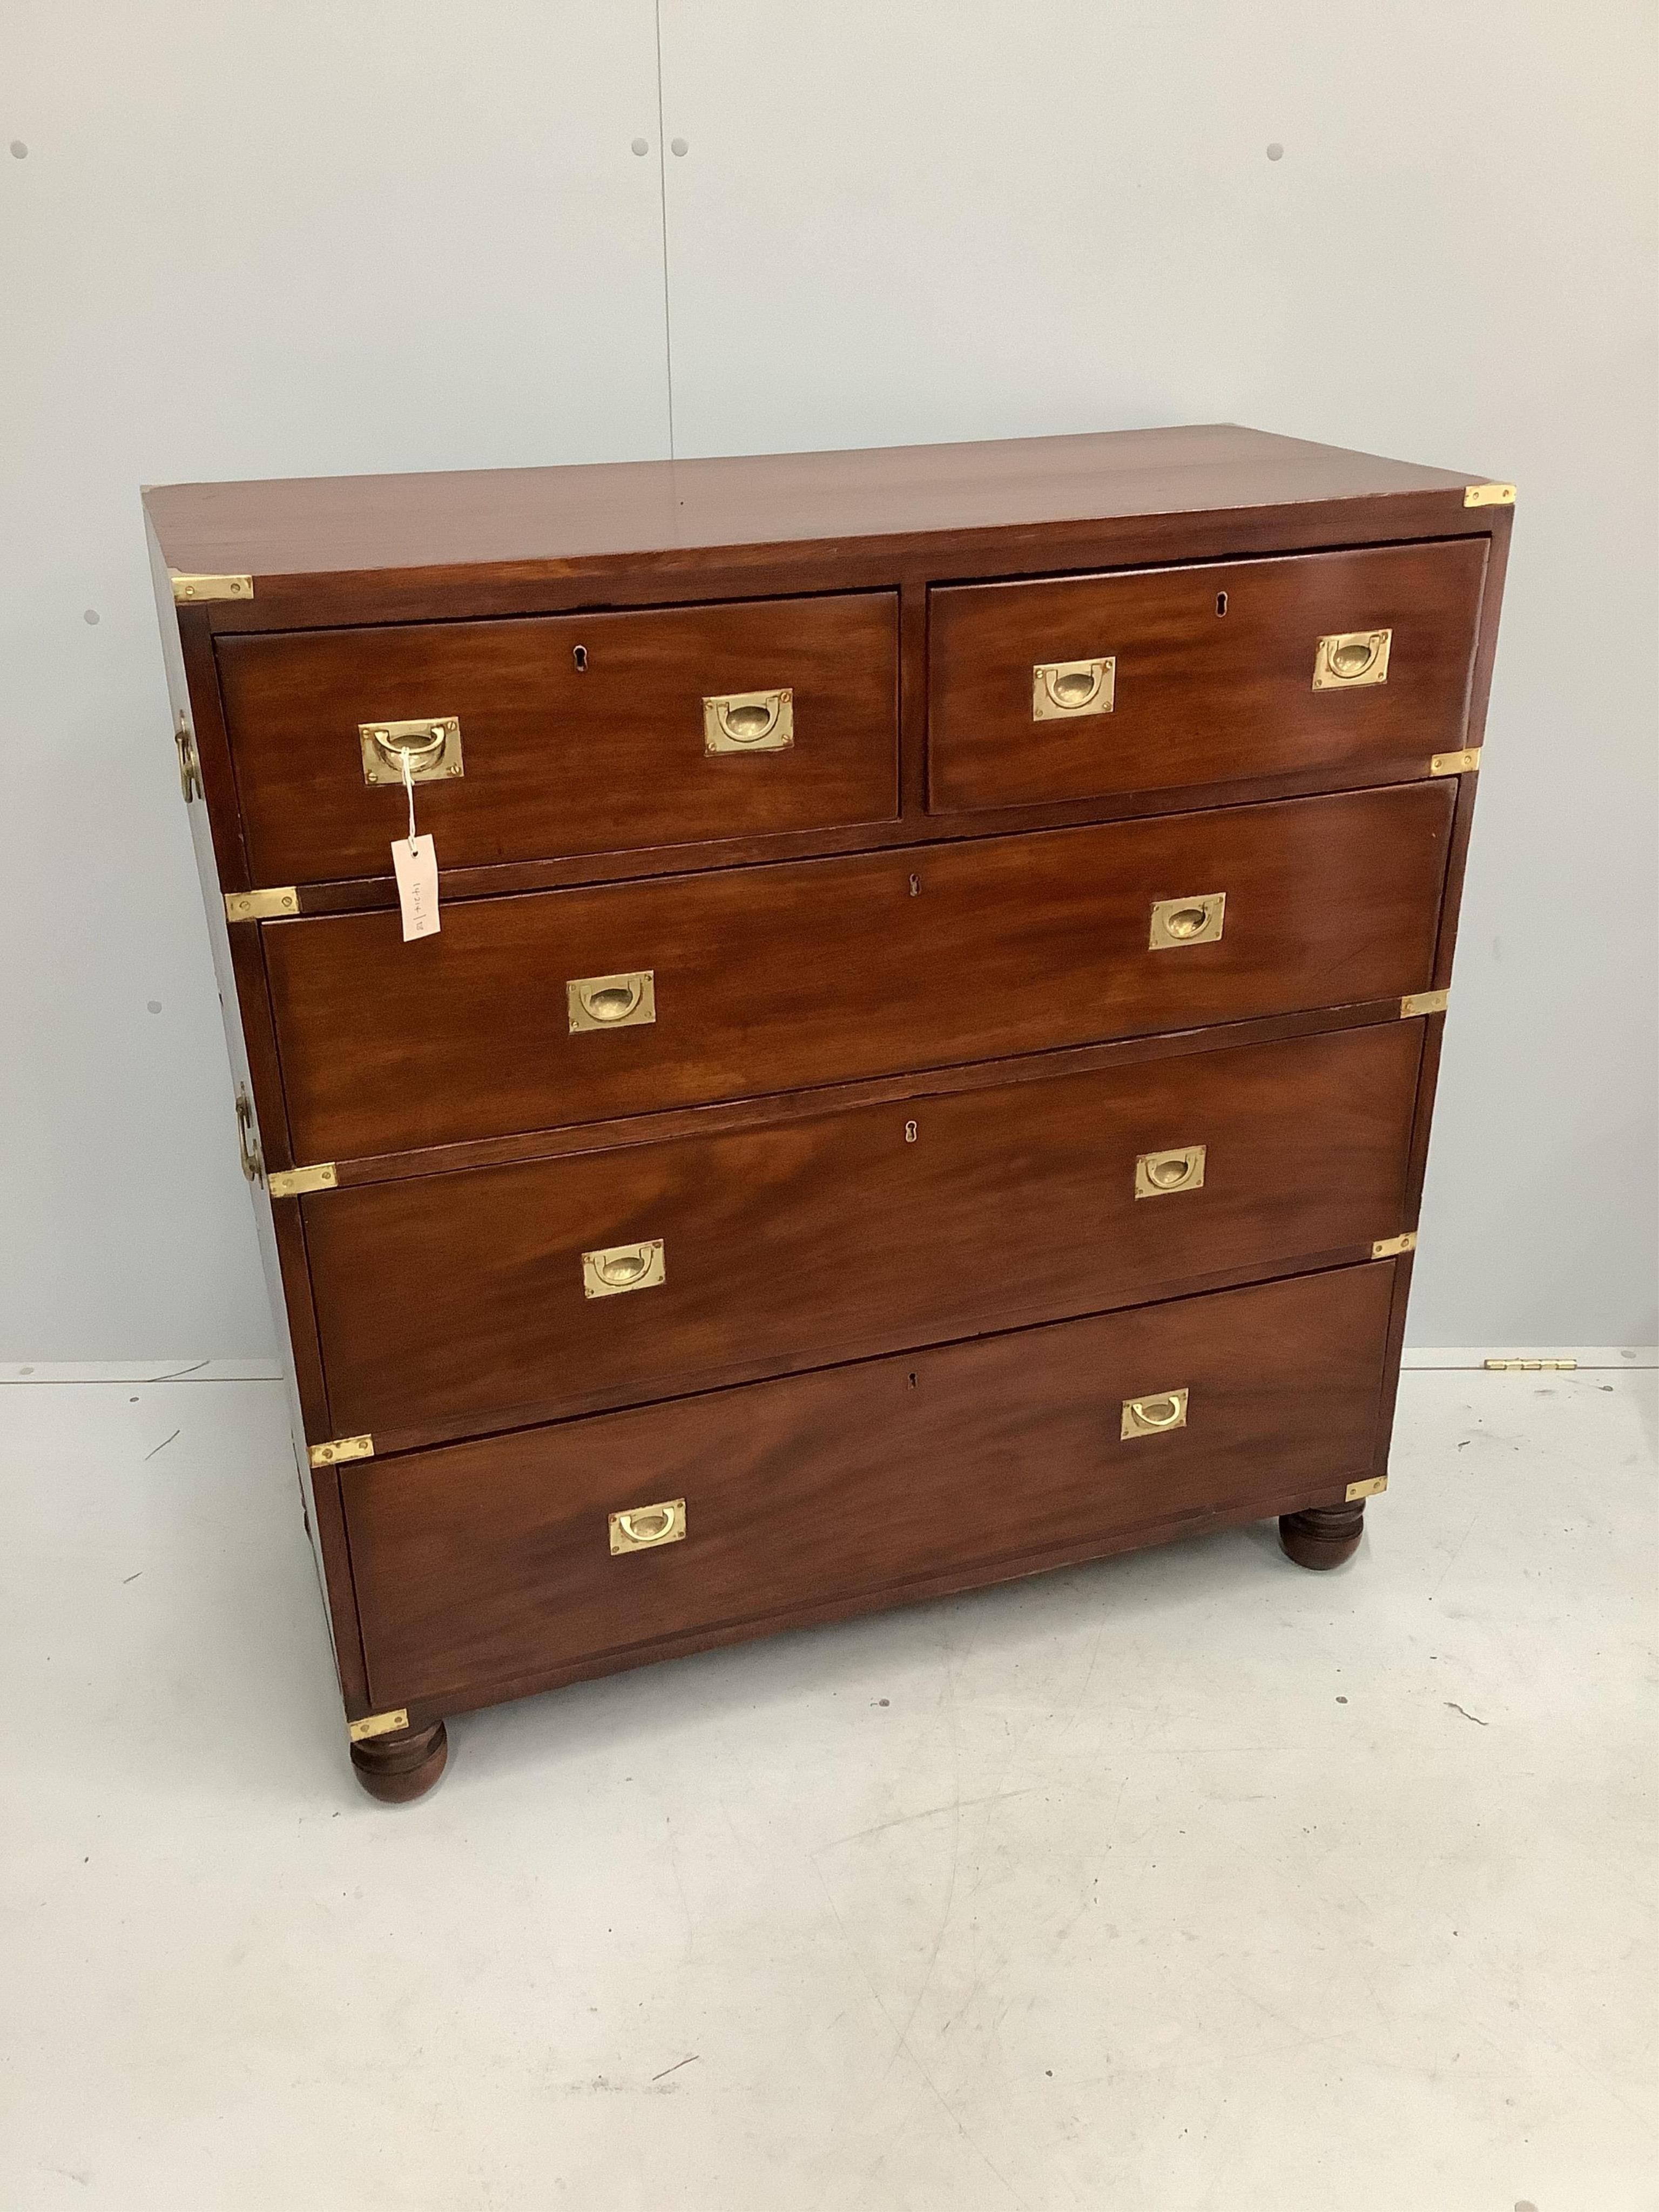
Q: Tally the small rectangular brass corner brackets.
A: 10